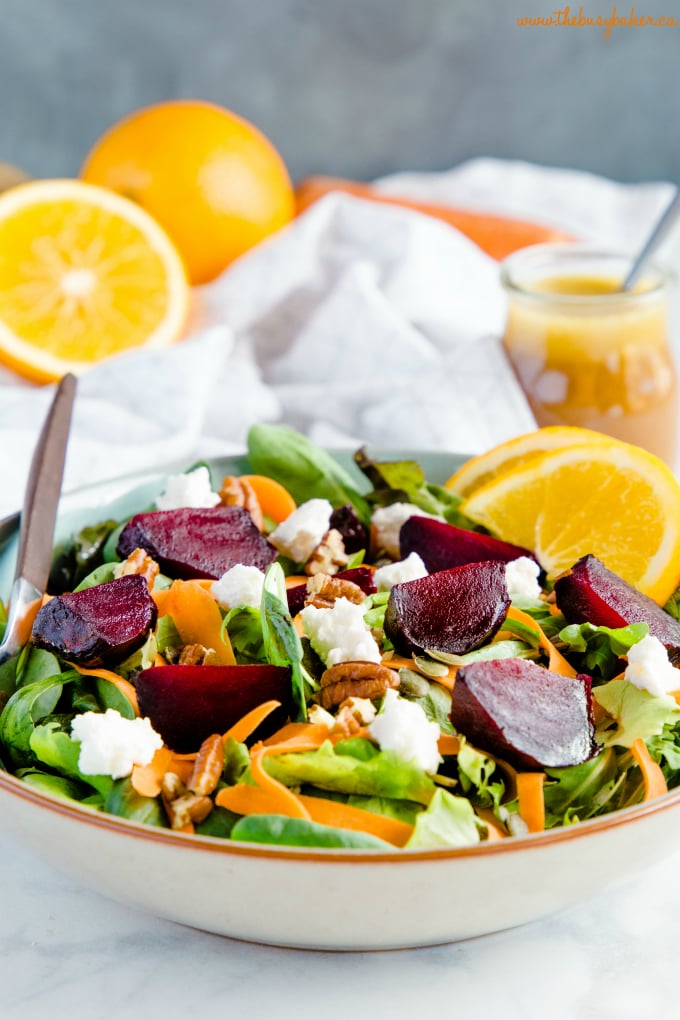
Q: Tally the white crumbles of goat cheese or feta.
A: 10